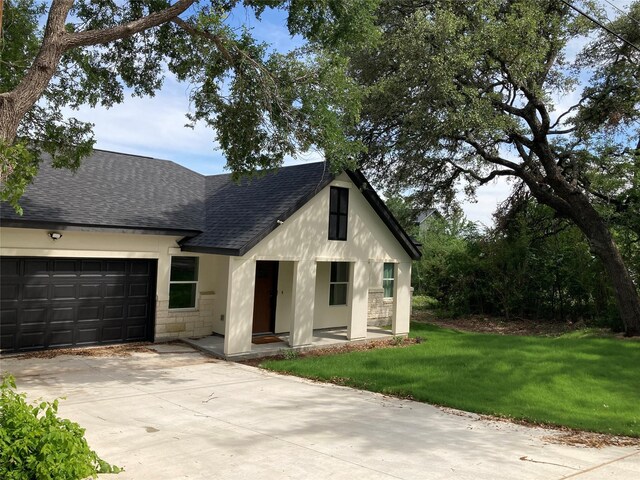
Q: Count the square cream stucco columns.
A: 4